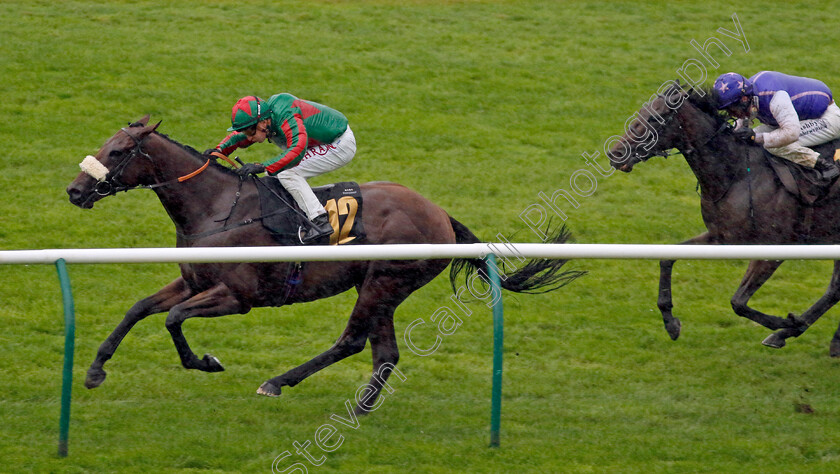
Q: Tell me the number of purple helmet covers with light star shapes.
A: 1